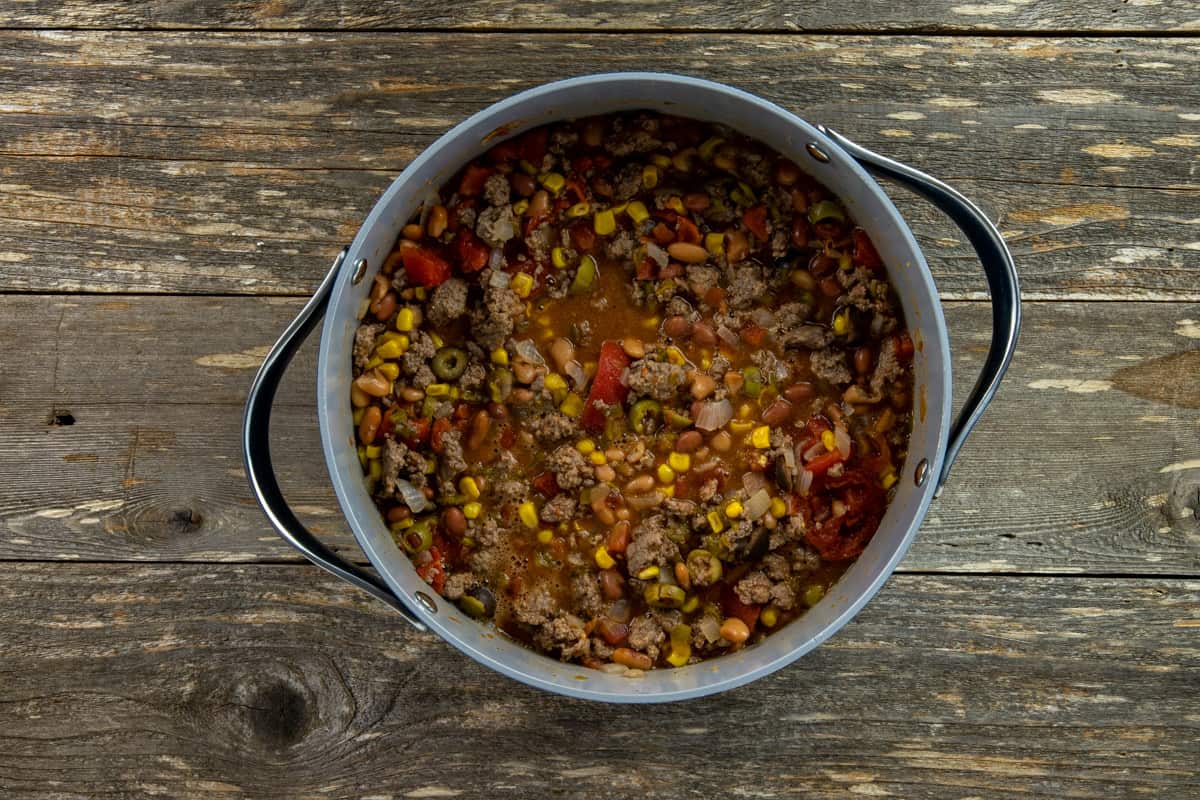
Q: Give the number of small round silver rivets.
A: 4